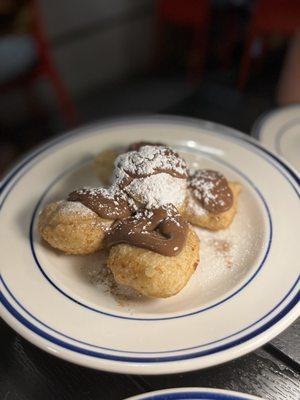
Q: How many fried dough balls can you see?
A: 5